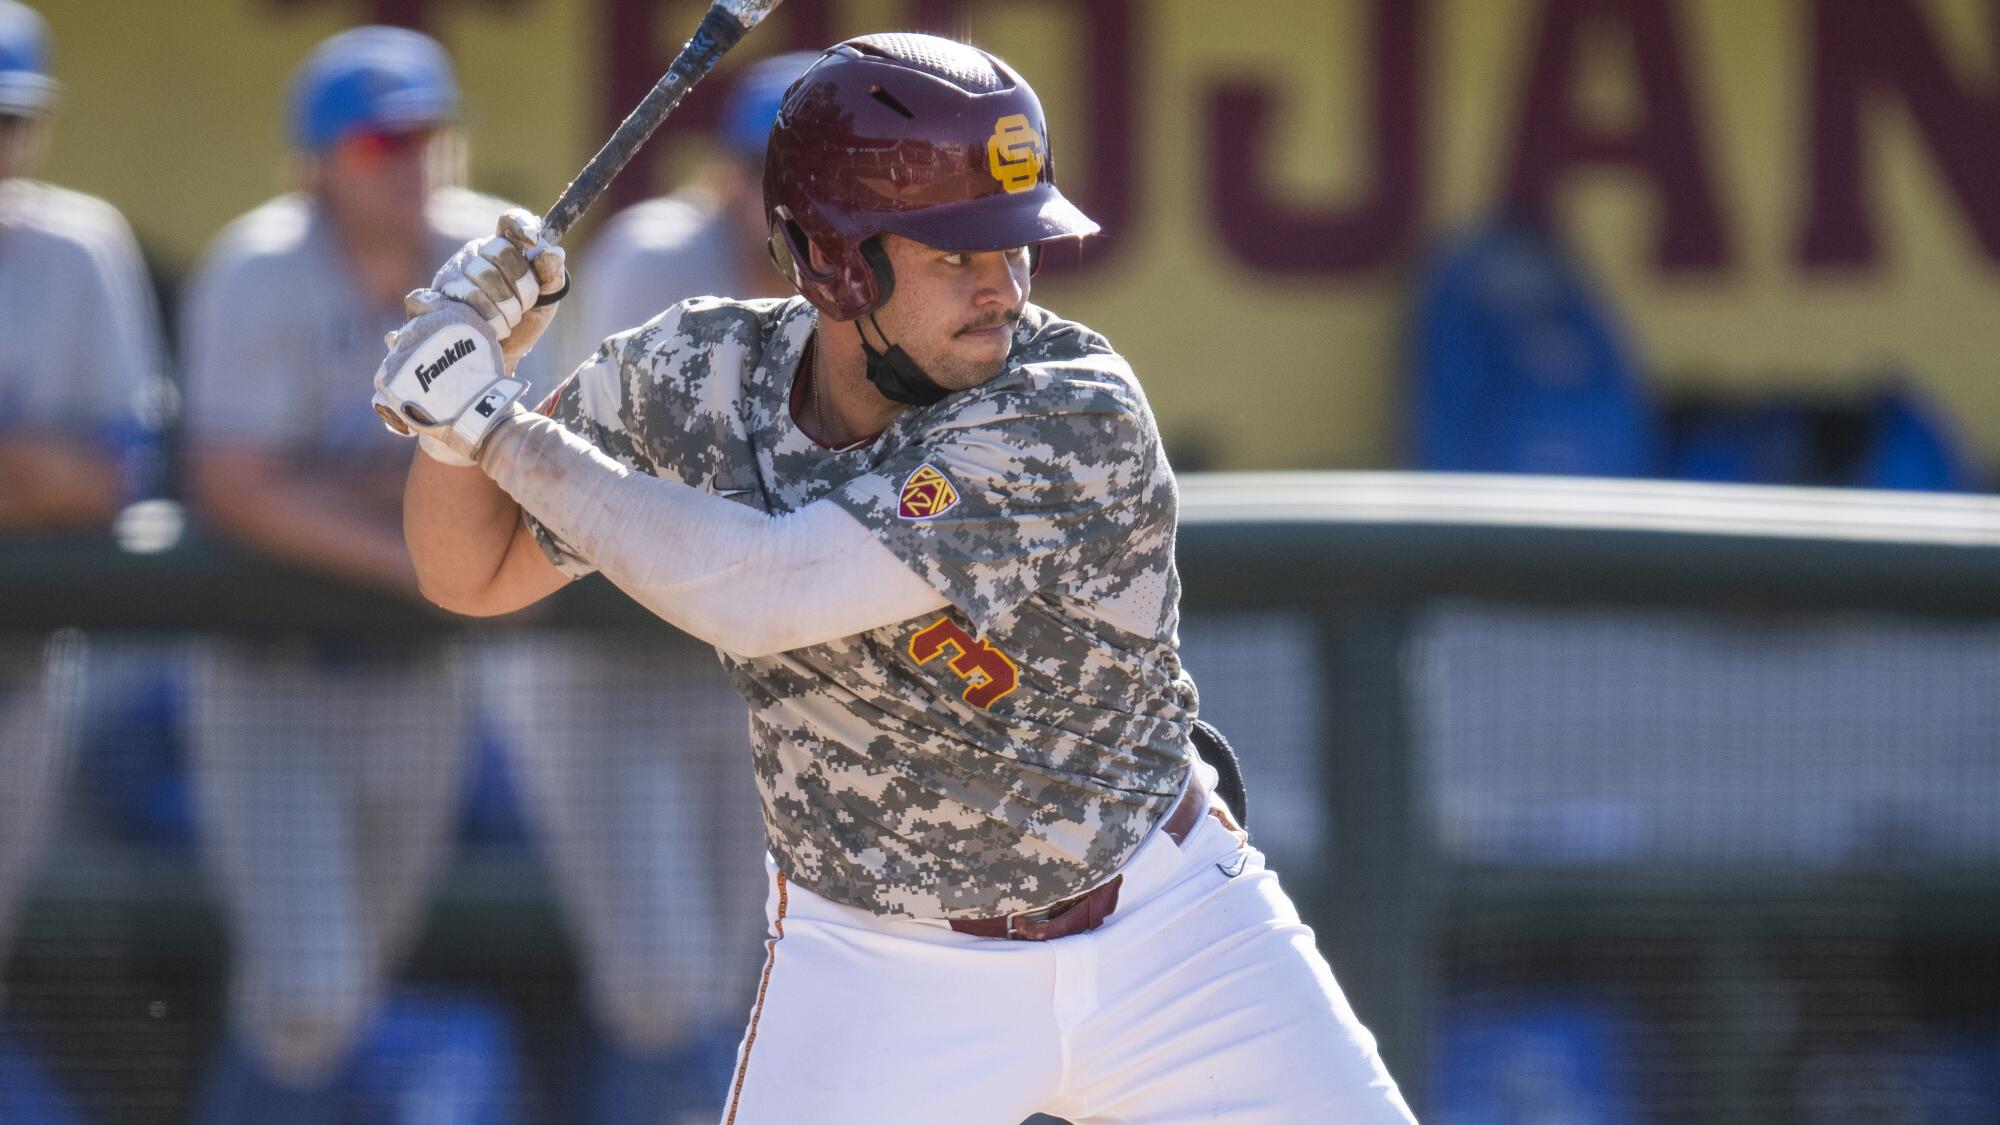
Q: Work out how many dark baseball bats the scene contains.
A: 1